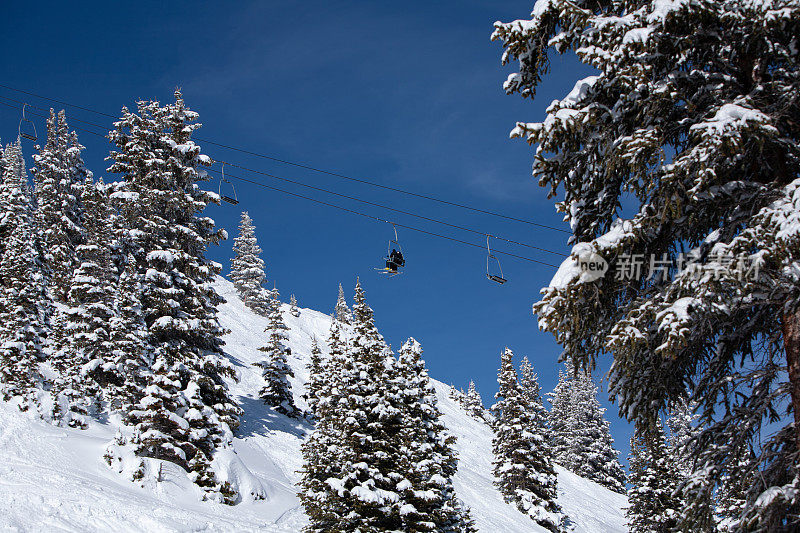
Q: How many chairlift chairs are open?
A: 3